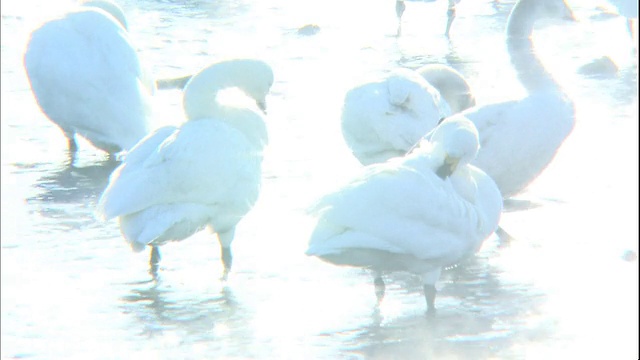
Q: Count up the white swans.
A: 5